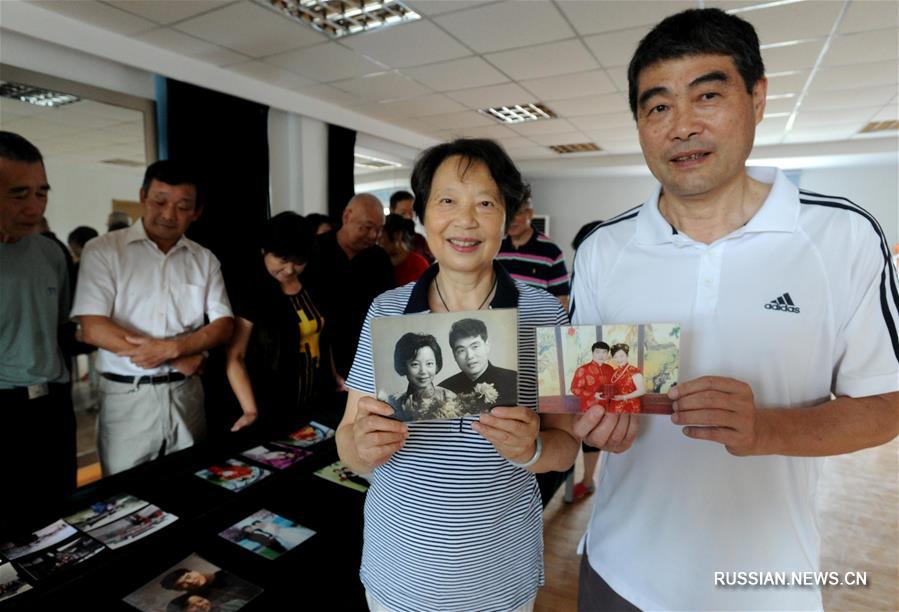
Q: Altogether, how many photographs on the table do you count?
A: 11